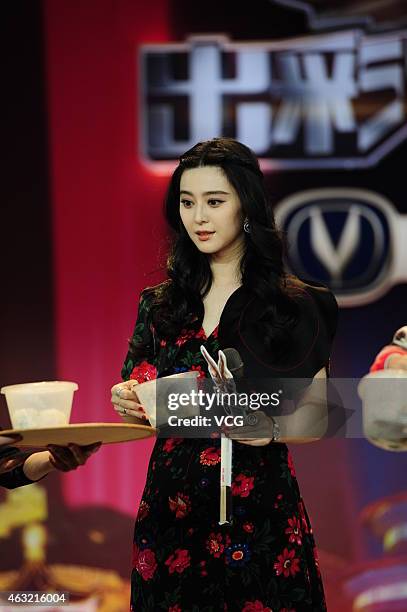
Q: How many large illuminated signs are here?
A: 2